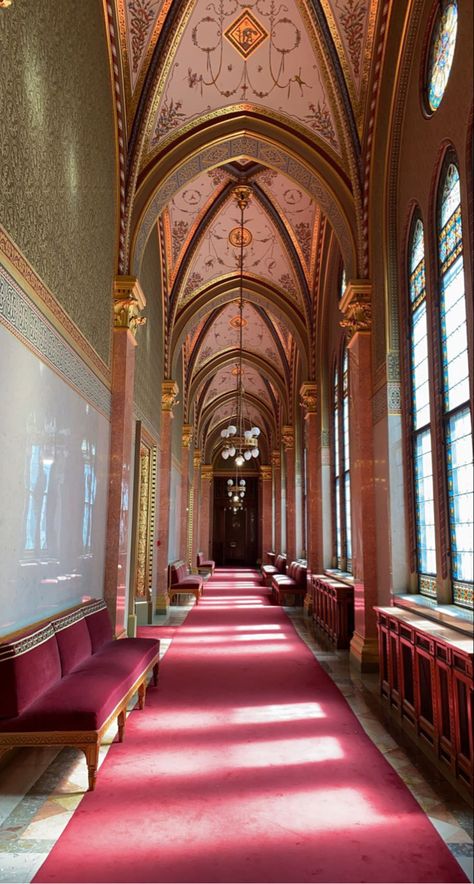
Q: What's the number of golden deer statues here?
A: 0